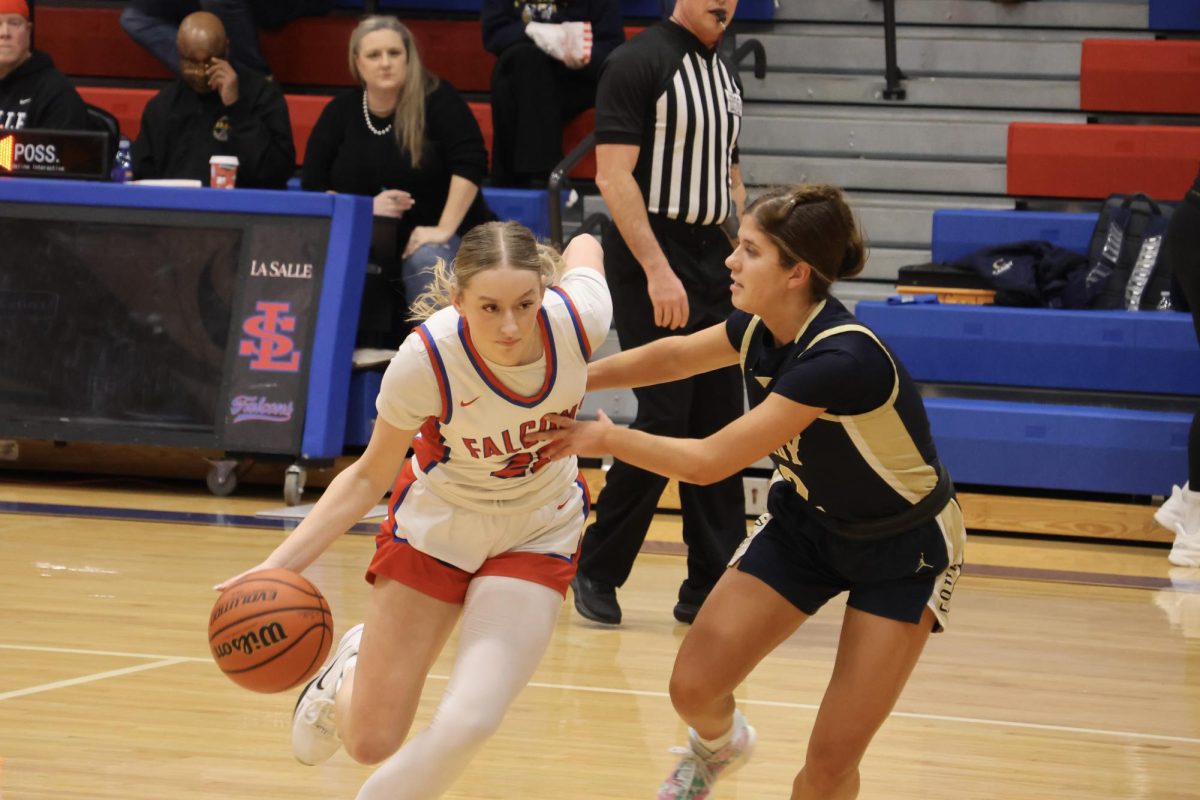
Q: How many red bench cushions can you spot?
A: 4